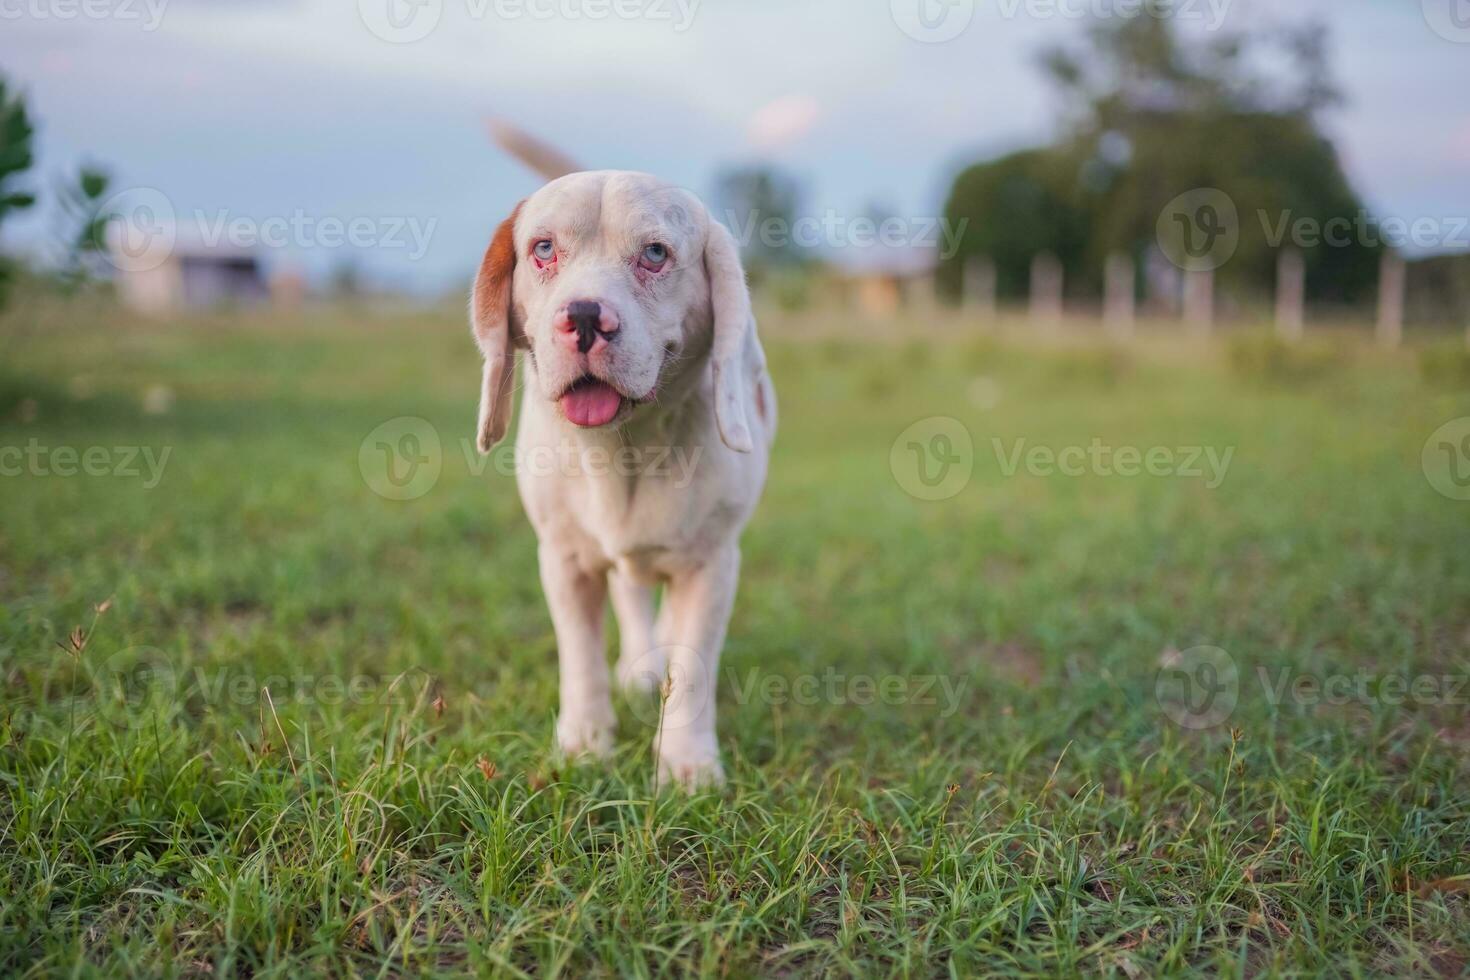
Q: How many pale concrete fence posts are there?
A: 6